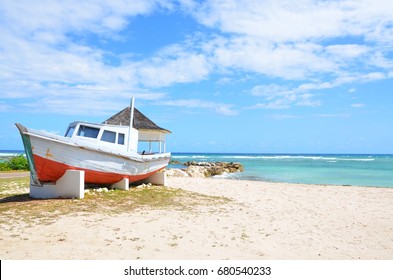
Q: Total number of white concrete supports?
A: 3